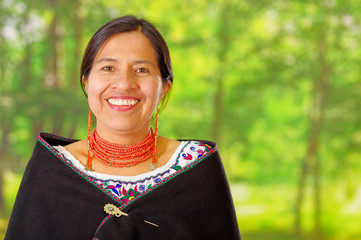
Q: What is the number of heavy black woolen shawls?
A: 1